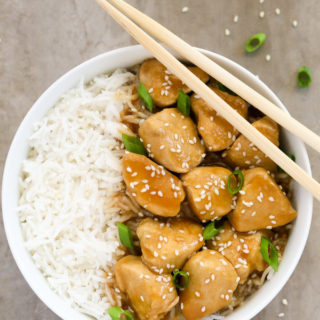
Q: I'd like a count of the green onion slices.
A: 13